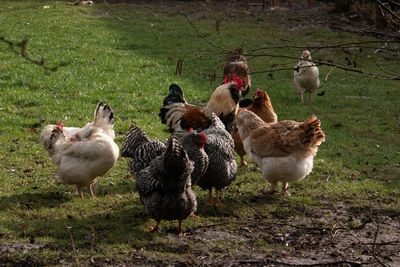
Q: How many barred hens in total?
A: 3